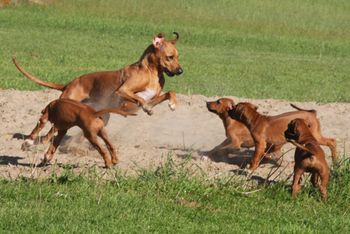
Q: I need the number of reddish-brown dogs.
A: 5